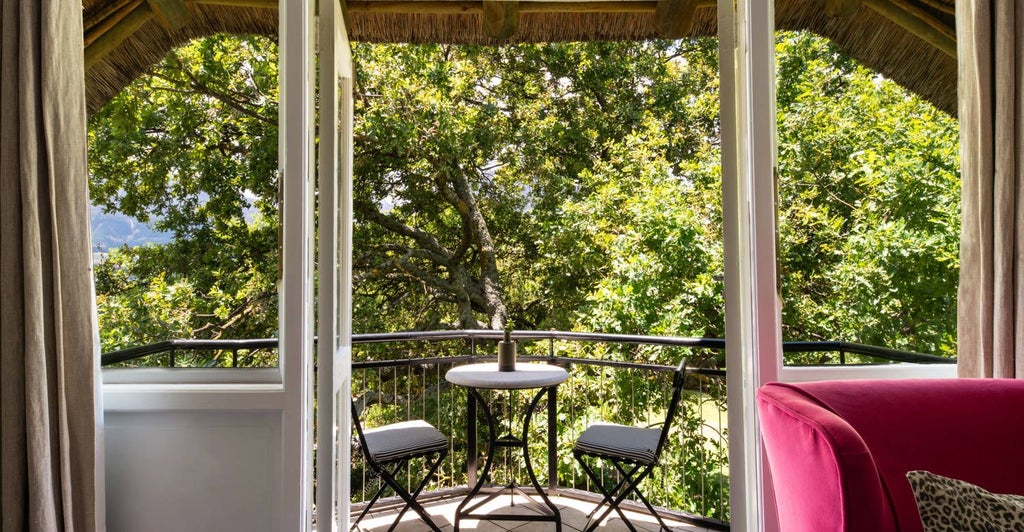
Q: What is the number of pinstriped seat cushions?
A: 2